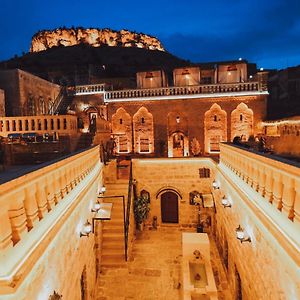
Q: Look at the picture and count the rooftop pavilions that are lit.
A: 3